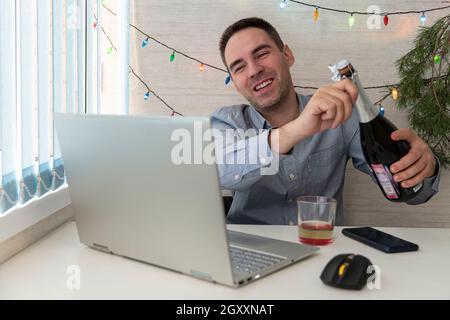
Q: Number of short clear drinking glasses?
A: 1